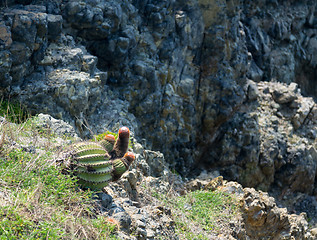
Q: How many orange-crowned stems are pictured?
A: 3